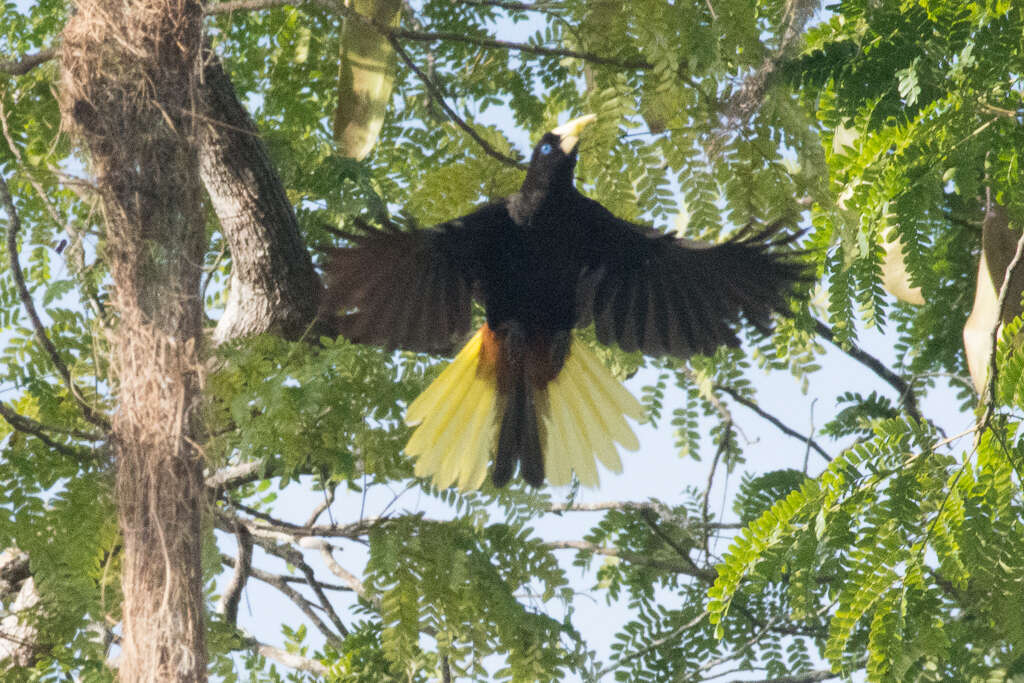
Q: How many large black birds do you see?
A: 1